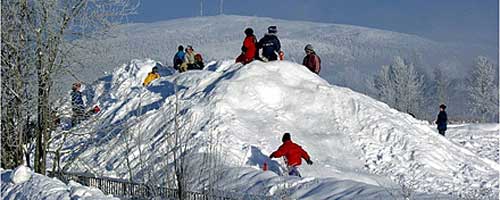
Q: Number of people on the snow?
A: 10